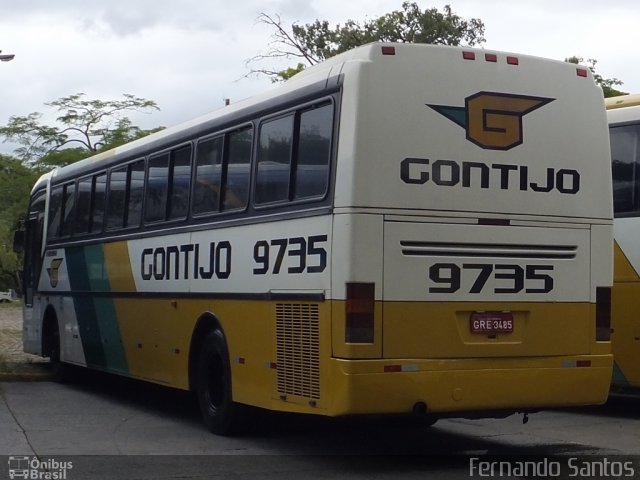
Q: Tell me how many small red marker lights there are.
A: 5